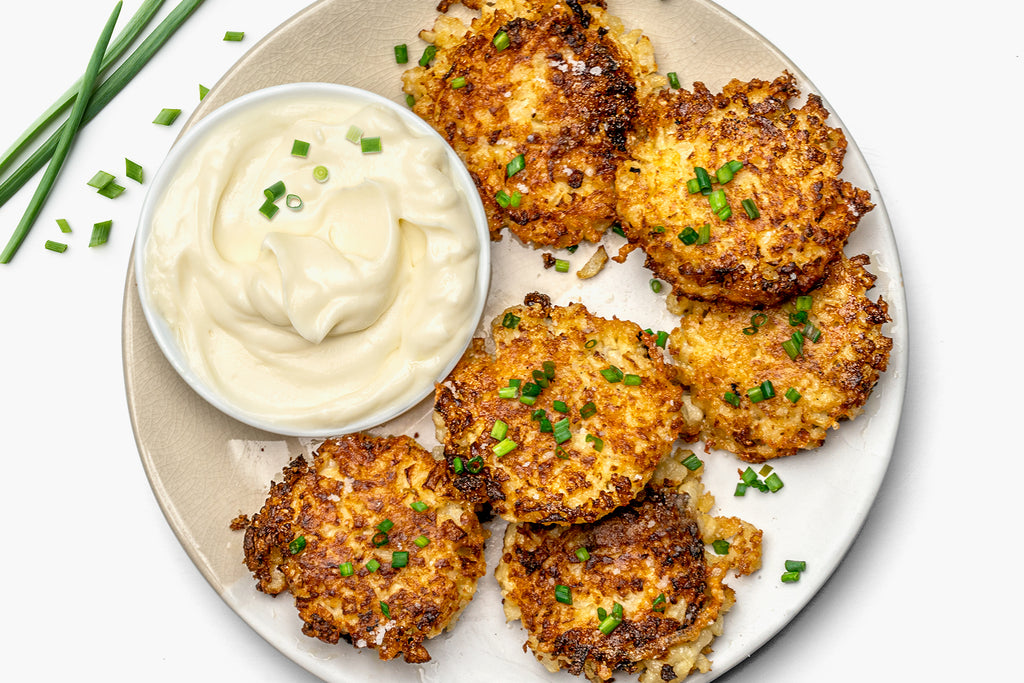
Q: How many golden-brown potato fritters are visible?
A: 6